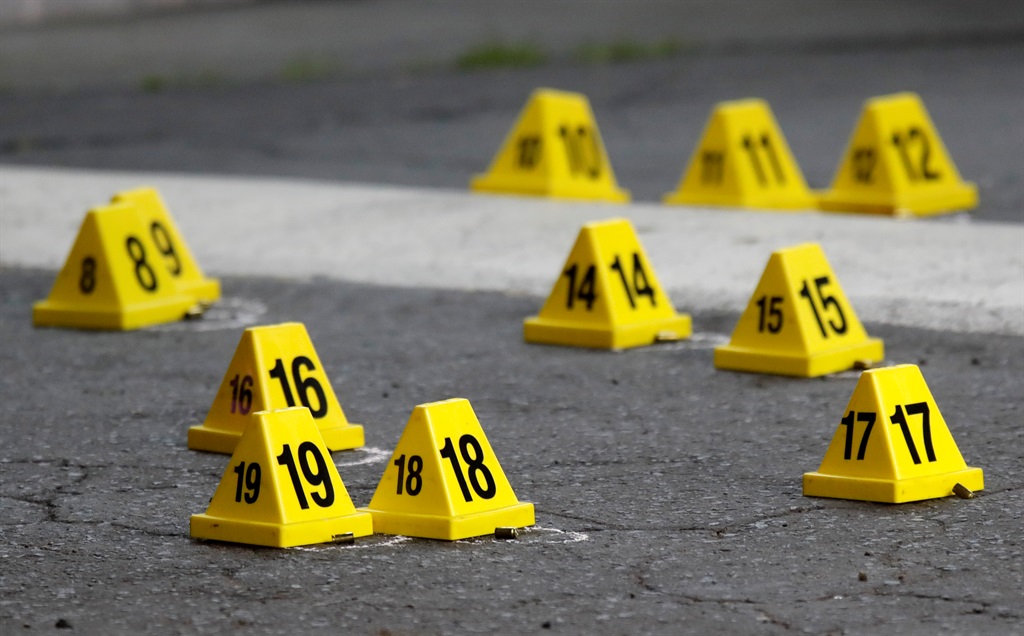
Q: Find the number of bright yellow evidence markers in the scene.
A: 11